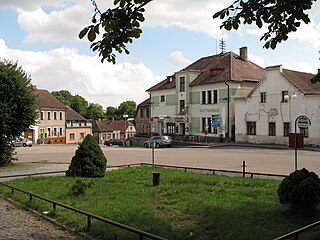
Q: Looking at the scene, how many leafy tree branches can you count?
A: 2